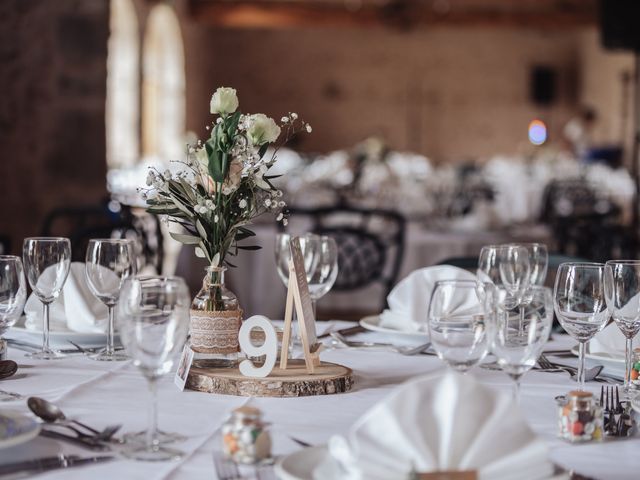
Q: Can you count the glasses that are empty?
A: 12